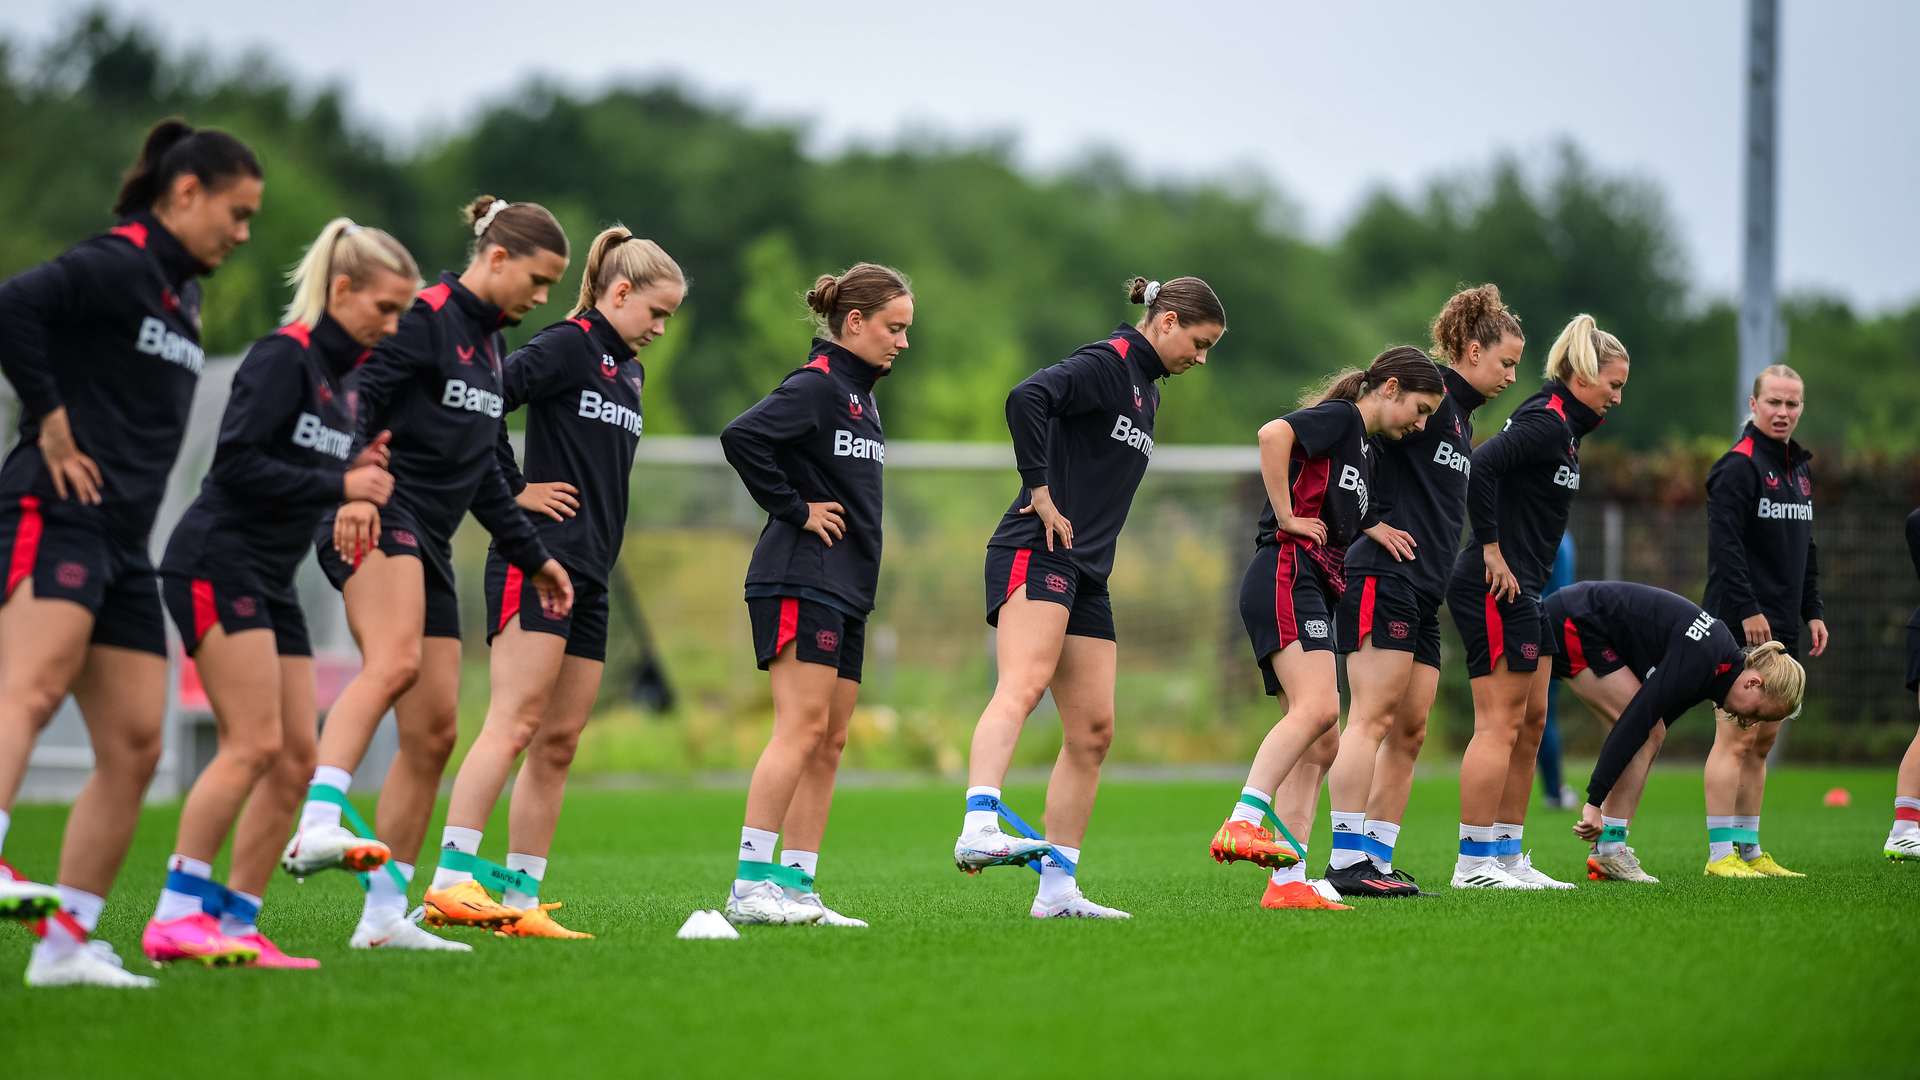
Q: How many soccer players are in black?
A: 12